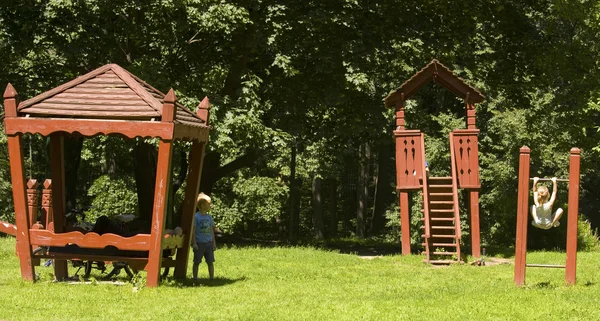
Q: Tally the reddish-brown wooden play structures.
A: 3